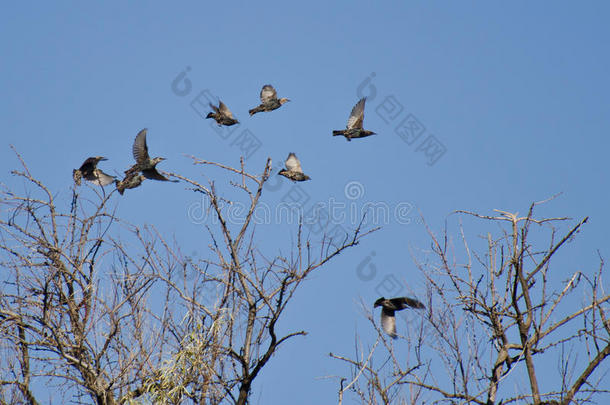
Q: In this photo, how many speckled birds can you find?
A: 8